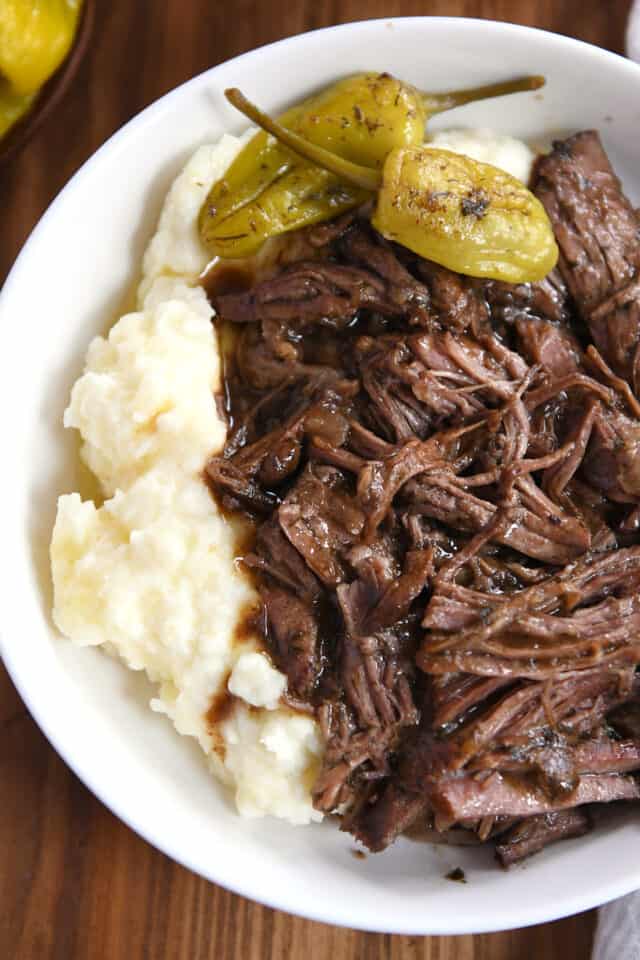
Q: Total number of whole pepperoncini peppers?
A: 2